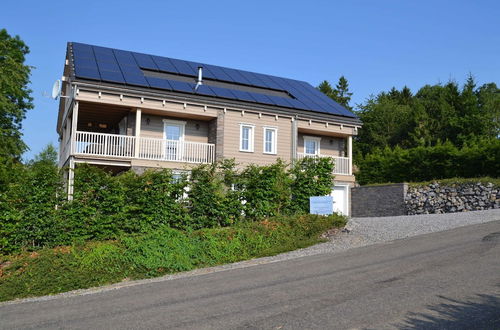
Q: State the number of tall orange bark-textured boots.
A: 0